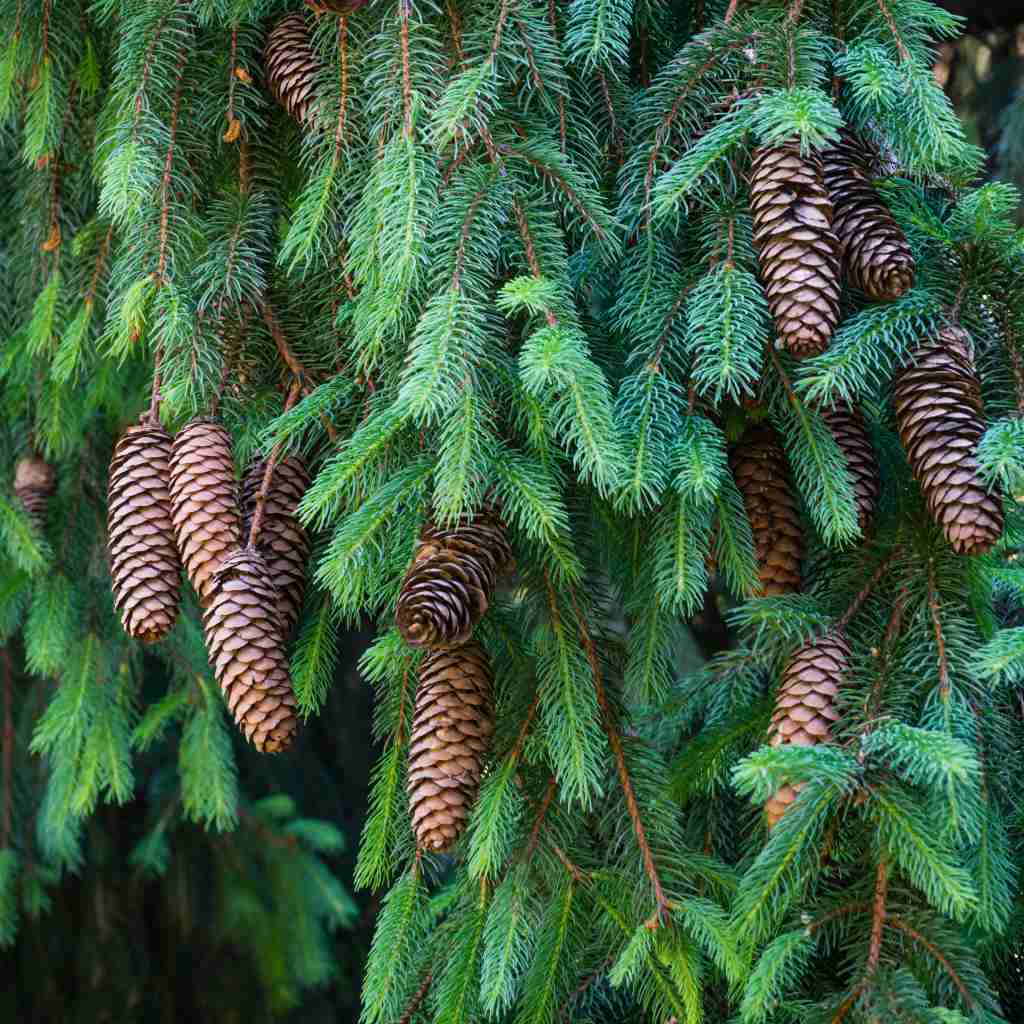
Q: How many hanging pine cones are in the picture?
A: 14